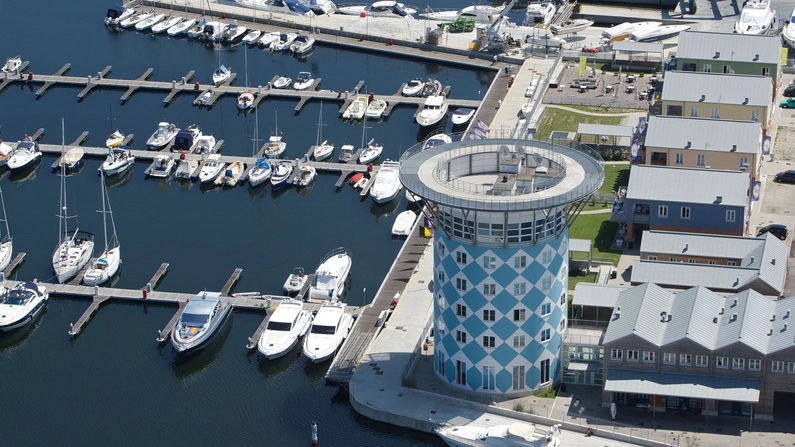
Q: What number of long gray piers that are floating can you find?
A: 3